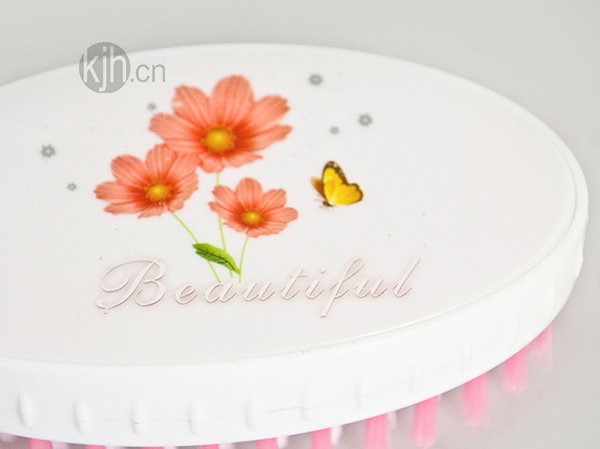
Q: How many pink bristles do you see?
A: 11